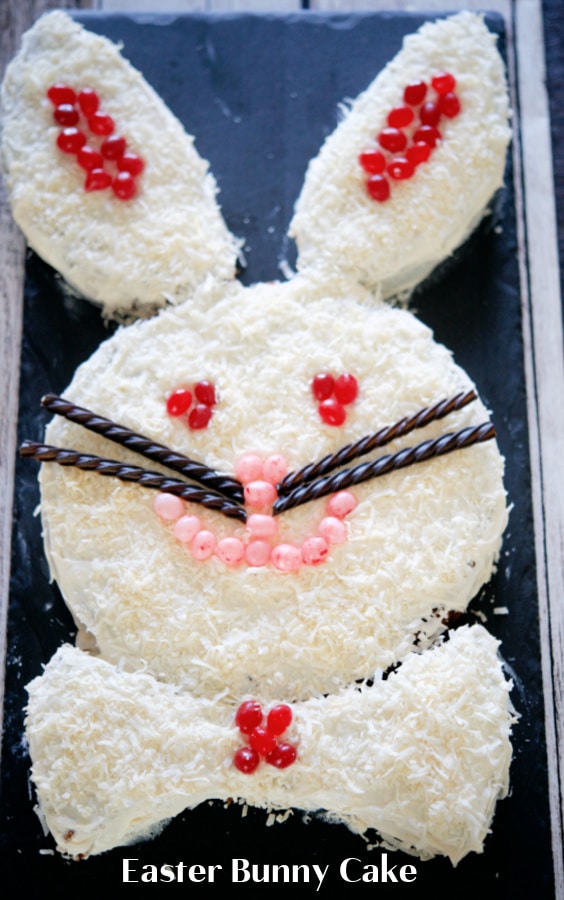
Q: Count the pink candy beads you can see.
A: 13